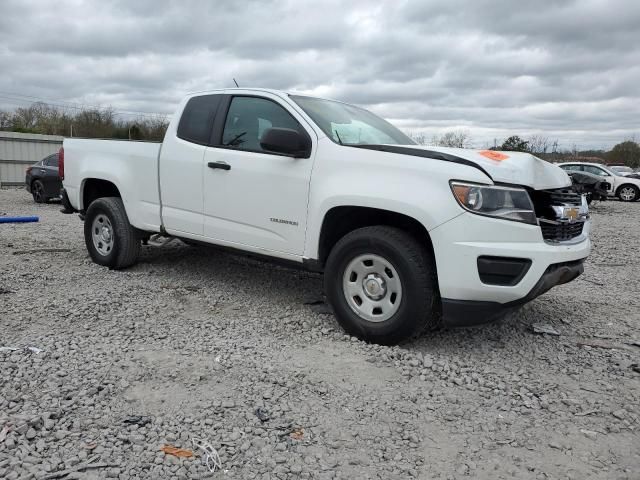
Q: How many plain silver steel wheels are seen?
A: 2